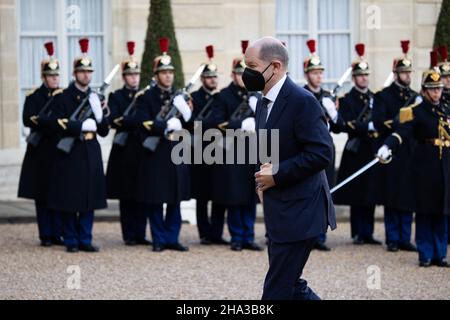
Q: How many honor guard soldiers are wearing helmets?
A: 11